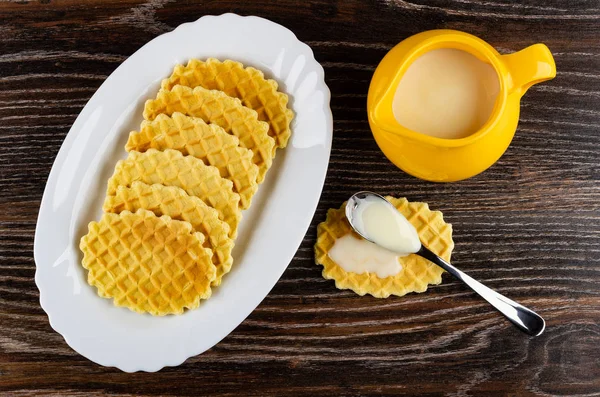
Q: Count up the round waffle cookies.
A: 7